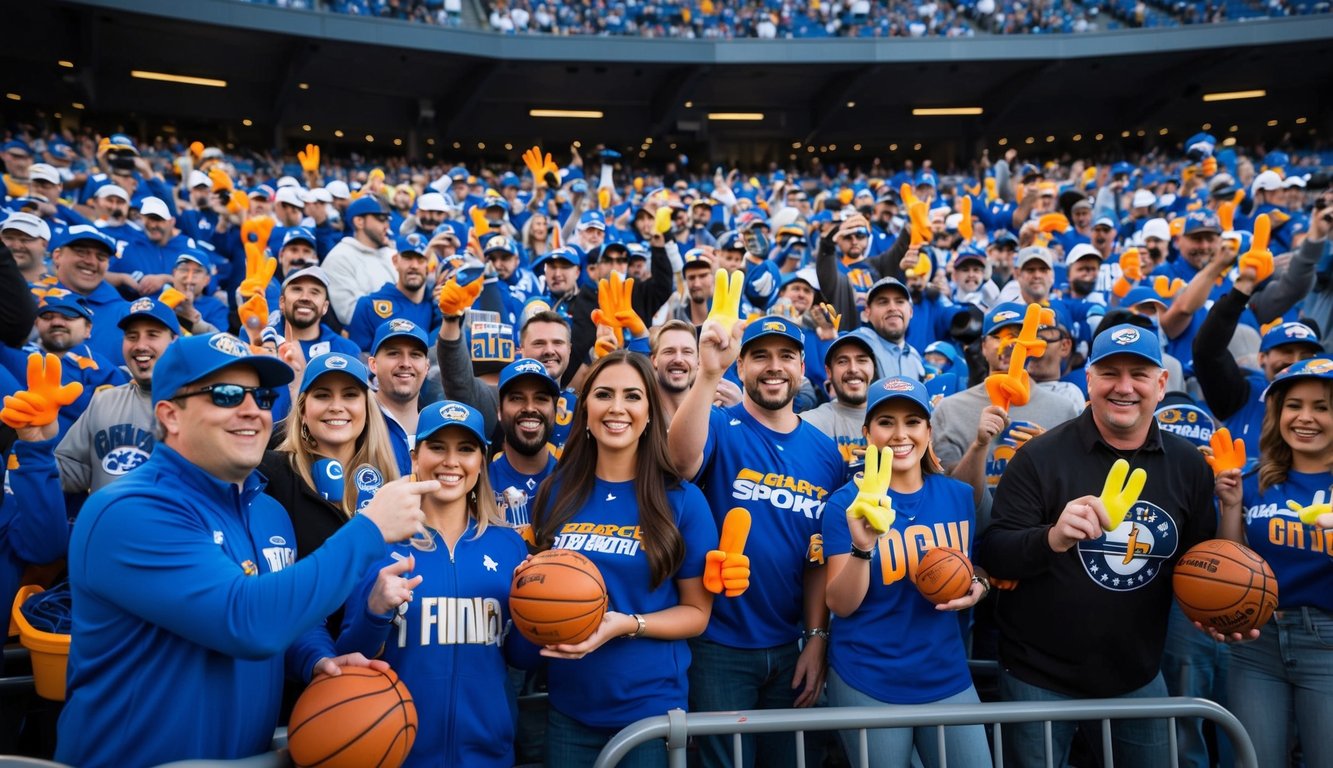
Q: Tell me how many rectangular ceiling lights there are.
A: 5